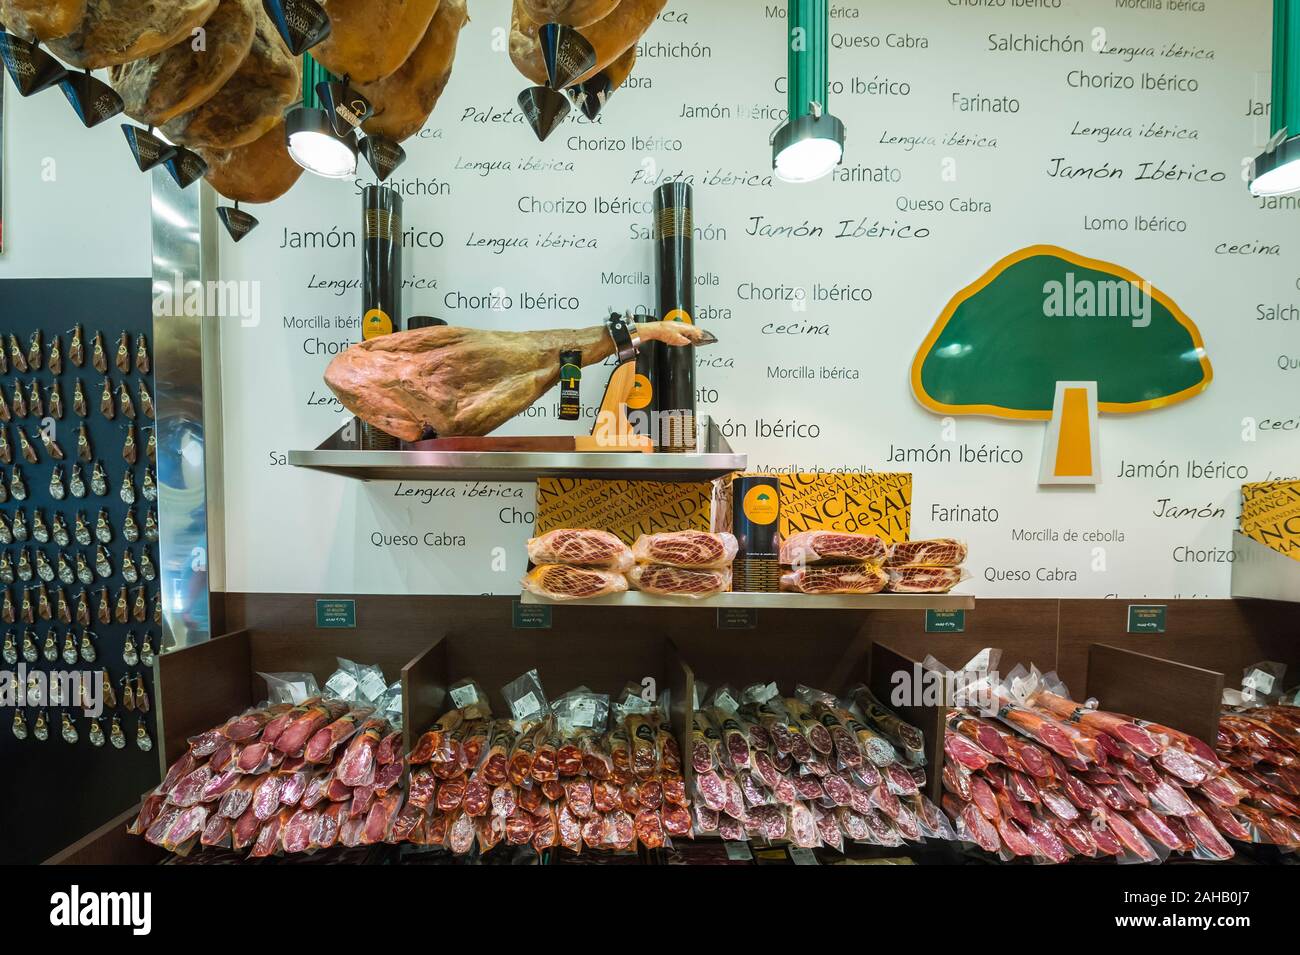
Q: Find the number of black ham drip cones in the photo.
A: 11